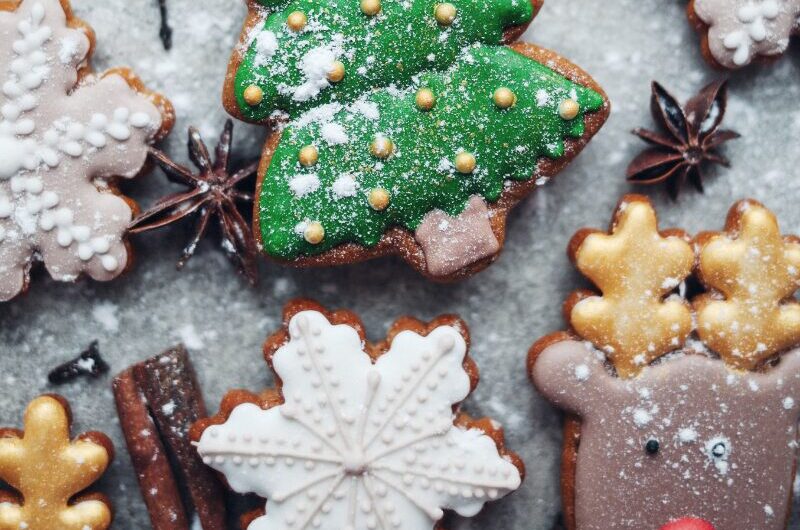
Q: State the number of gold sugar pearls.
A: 13